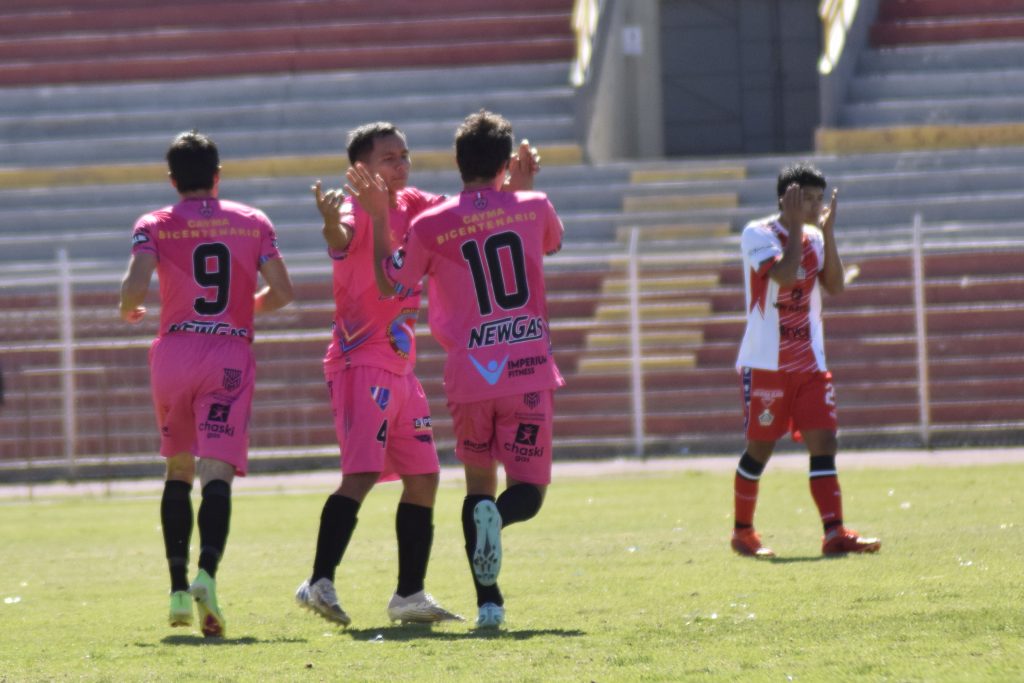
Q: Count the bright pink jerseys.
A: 3